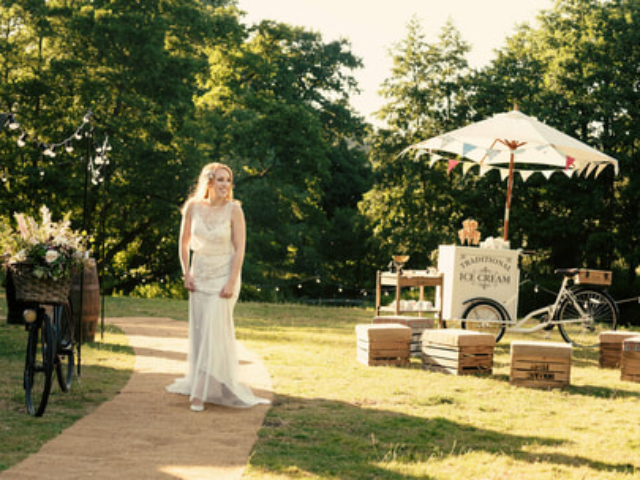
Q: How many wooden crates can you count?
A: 6